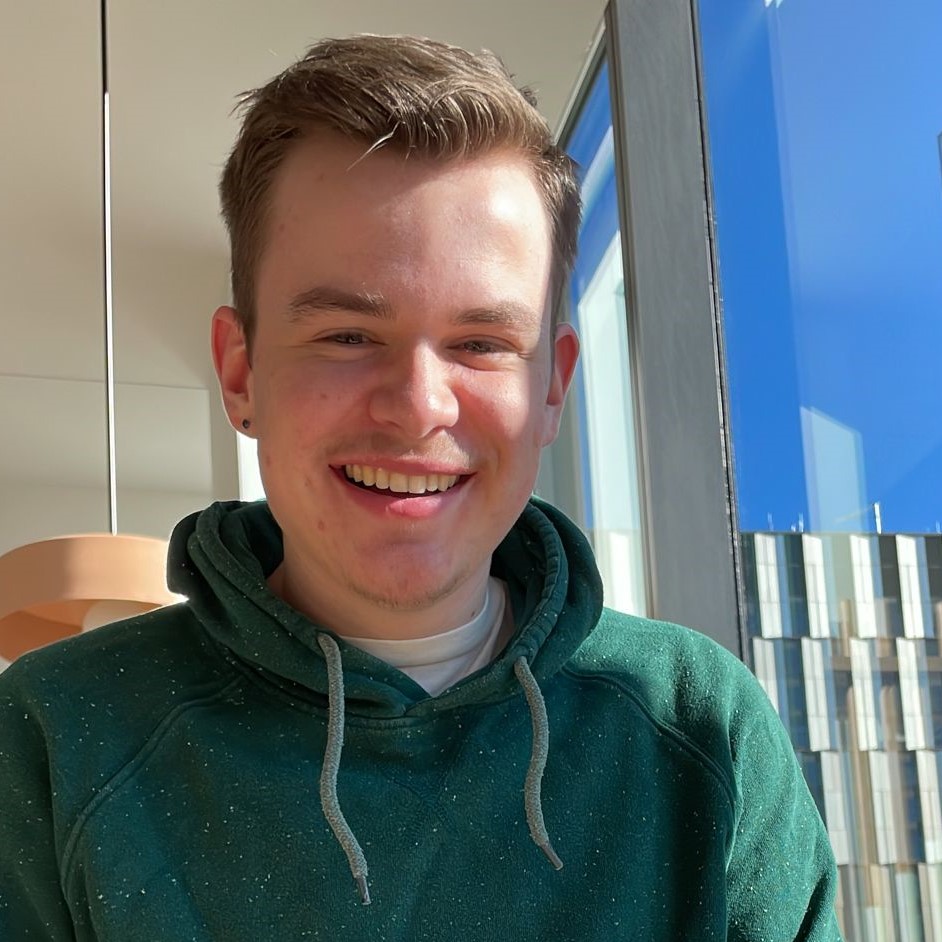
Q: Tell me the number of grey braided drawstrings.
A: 2